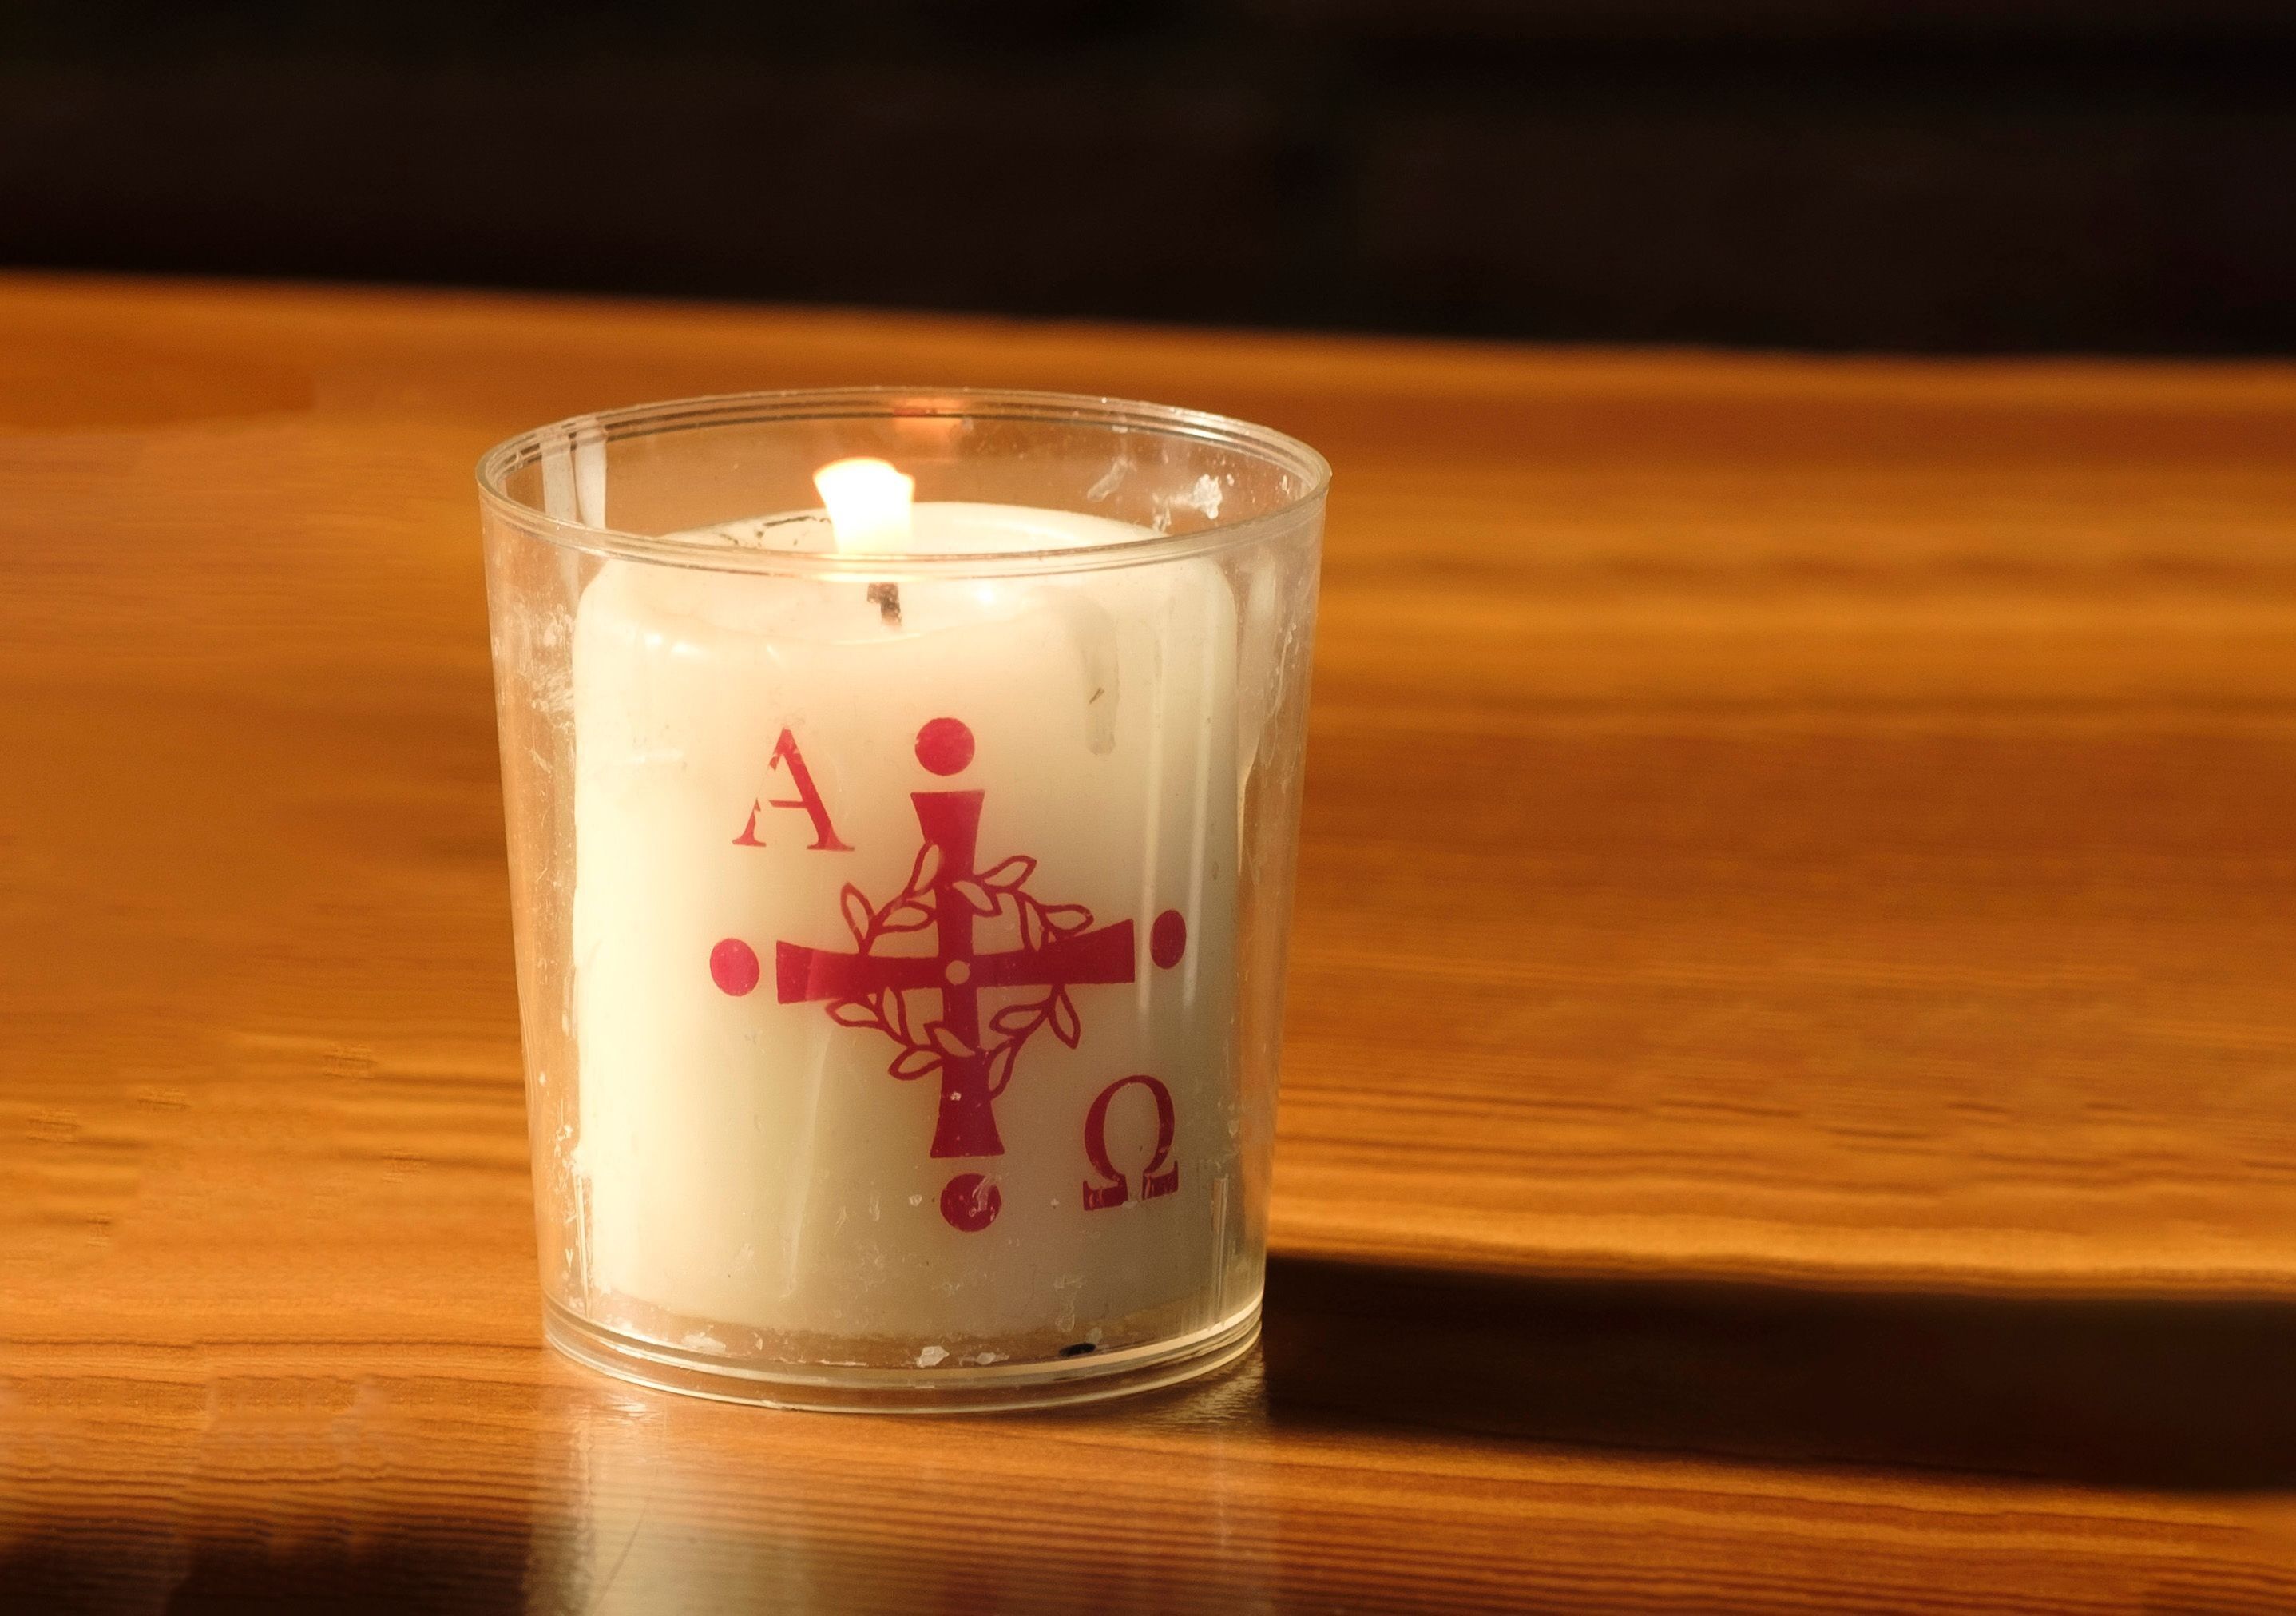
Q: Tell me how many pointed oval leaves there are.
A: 14